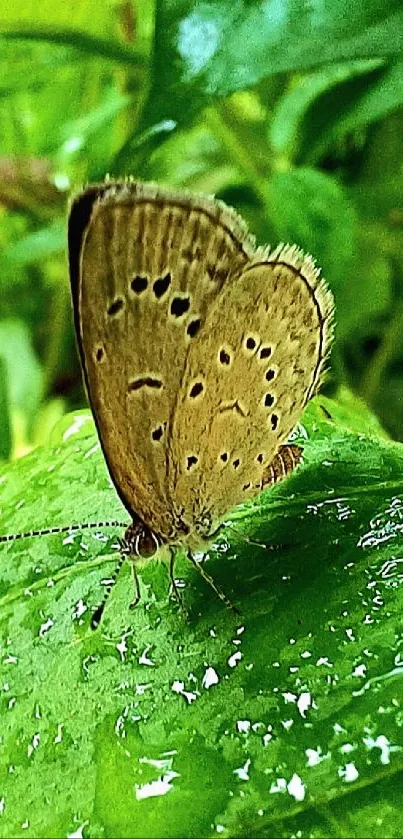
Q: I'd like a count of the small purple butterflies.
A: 0